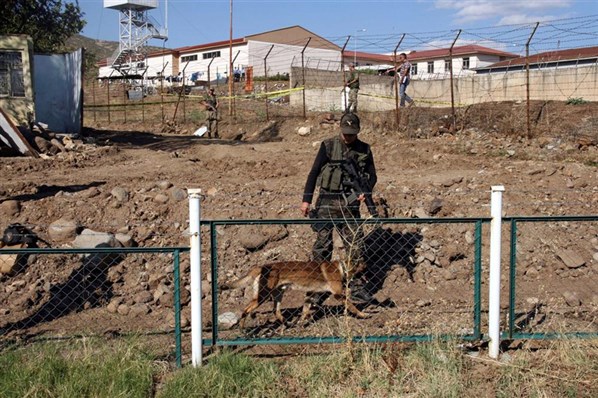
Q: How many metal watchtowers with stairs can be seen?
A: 1